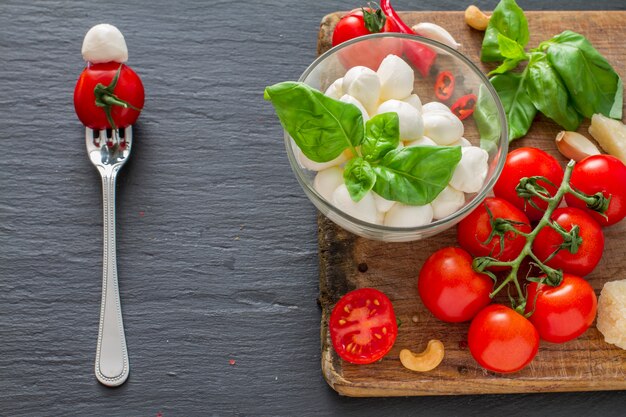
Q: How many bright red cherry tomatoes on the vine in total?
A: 7